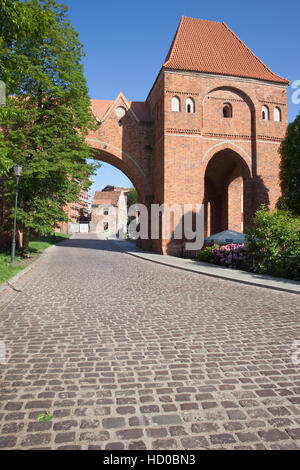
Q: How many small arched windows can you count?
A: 5